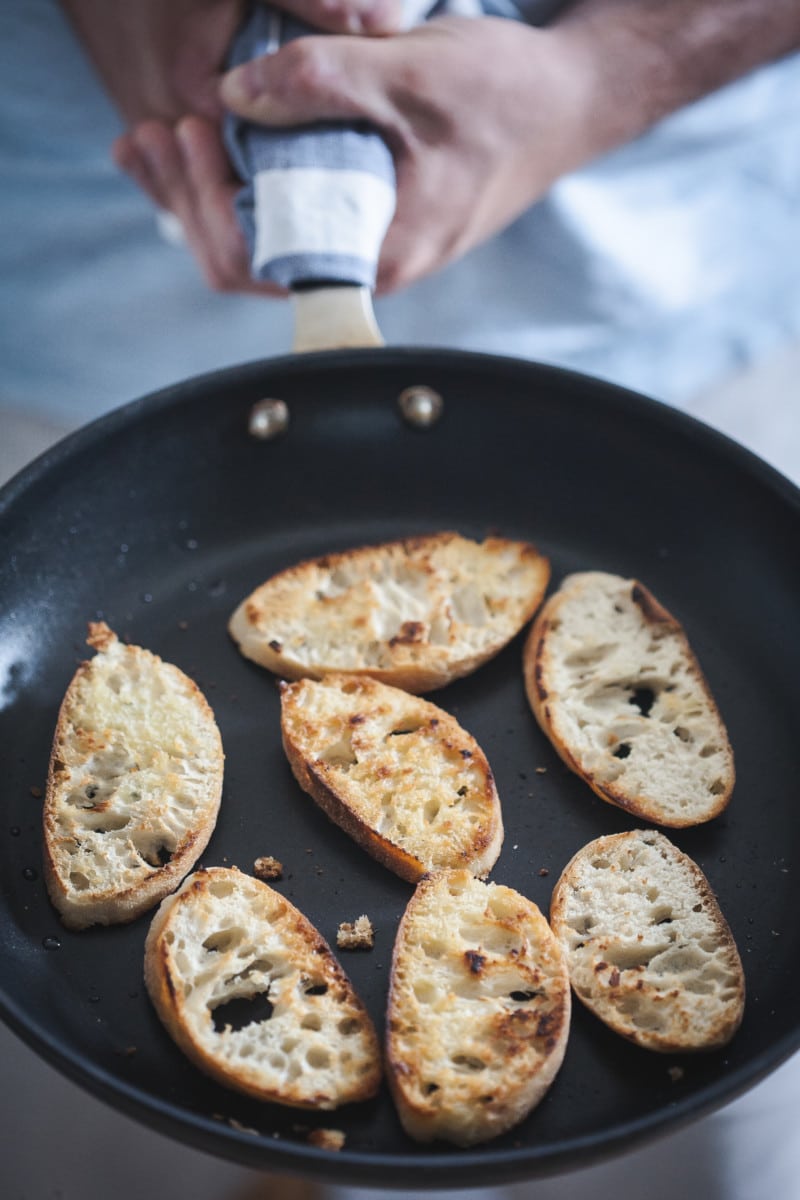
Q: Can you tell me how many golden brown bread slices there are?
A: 7